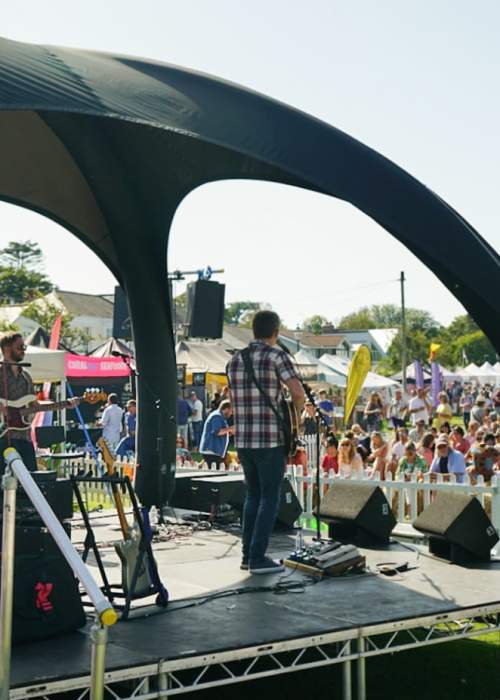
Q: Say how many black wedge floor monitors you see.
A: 3